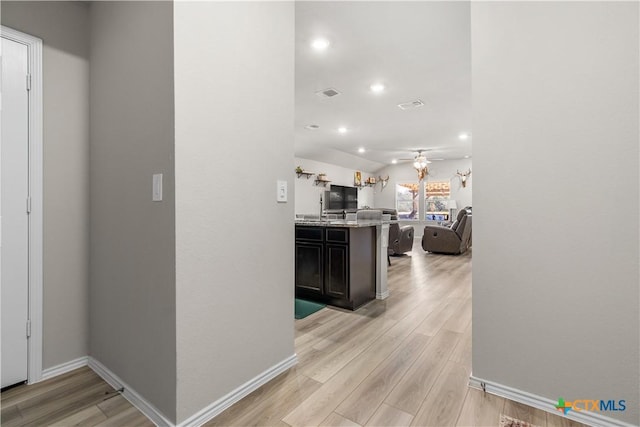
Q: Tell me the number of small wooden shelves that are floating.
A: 4